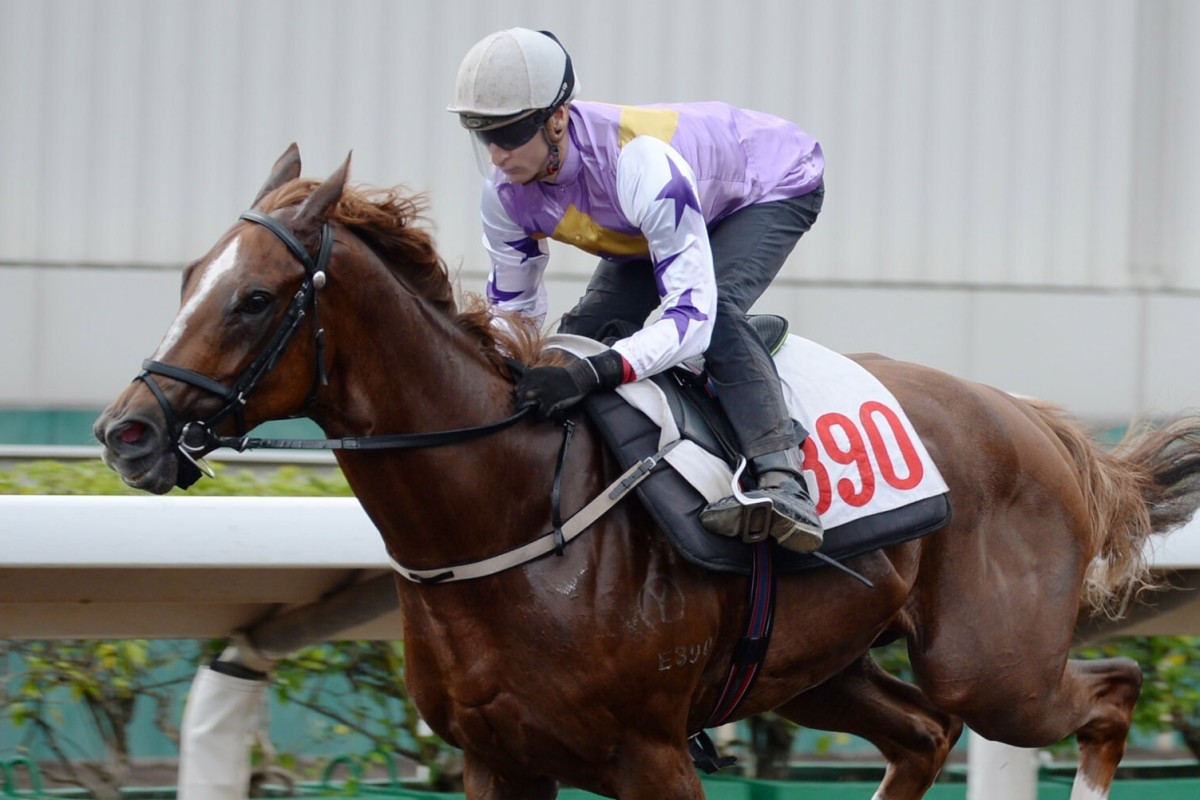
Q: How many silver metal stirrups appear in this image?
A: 1